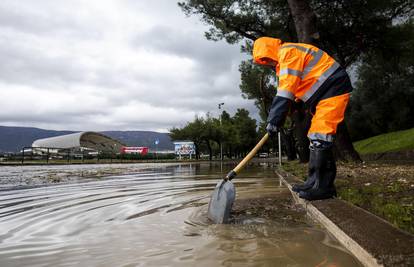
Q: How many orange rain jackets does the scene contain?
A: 1